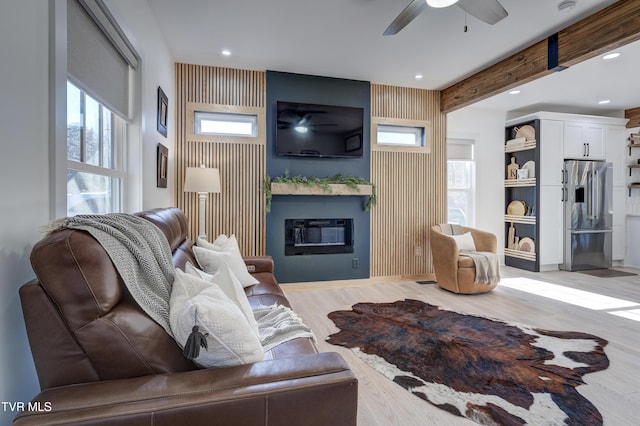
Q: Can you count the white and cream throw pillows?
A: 5